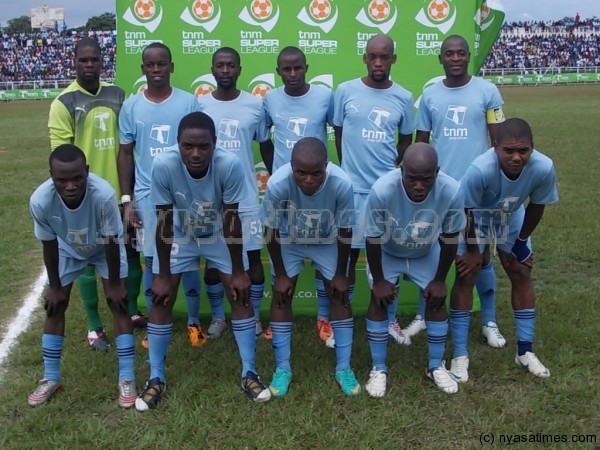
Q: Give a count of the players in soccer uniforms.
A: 11